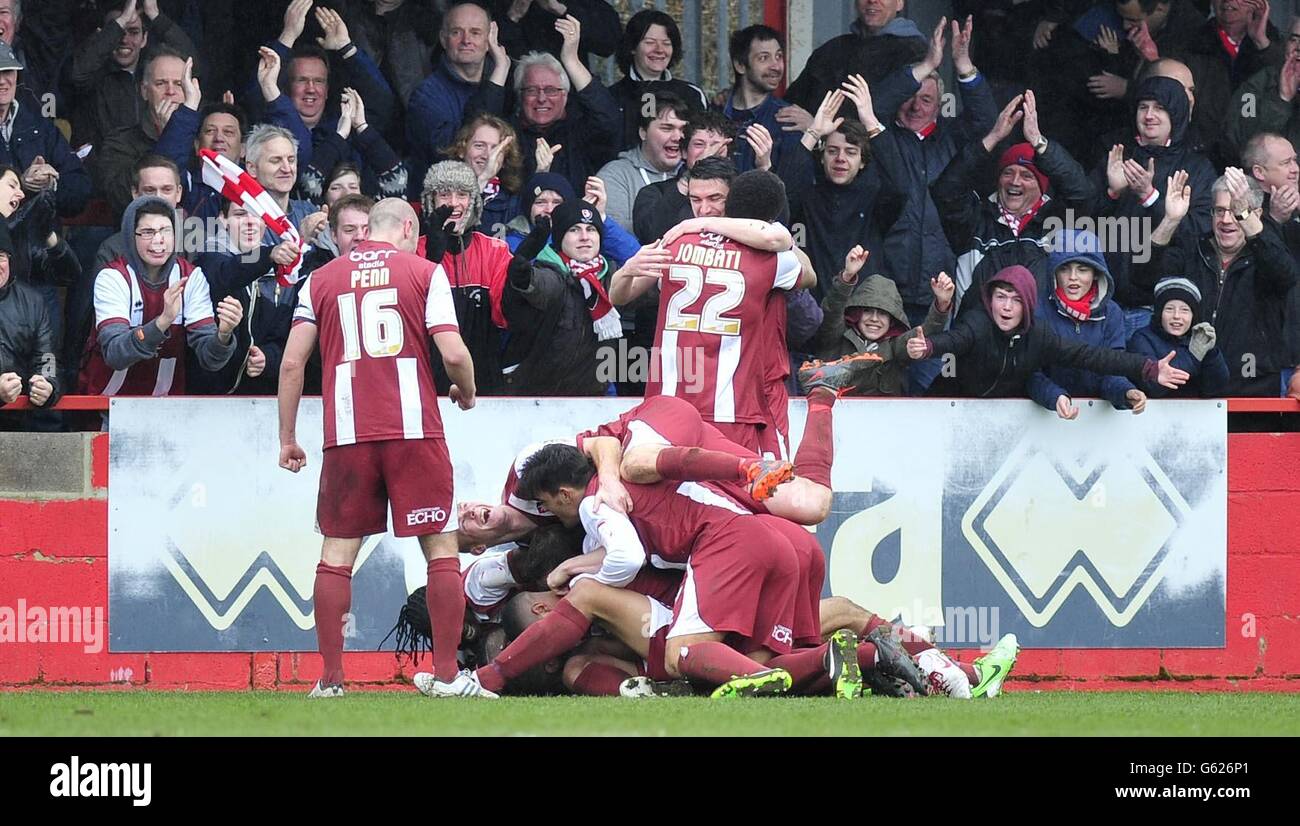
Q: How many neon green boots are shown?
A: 3